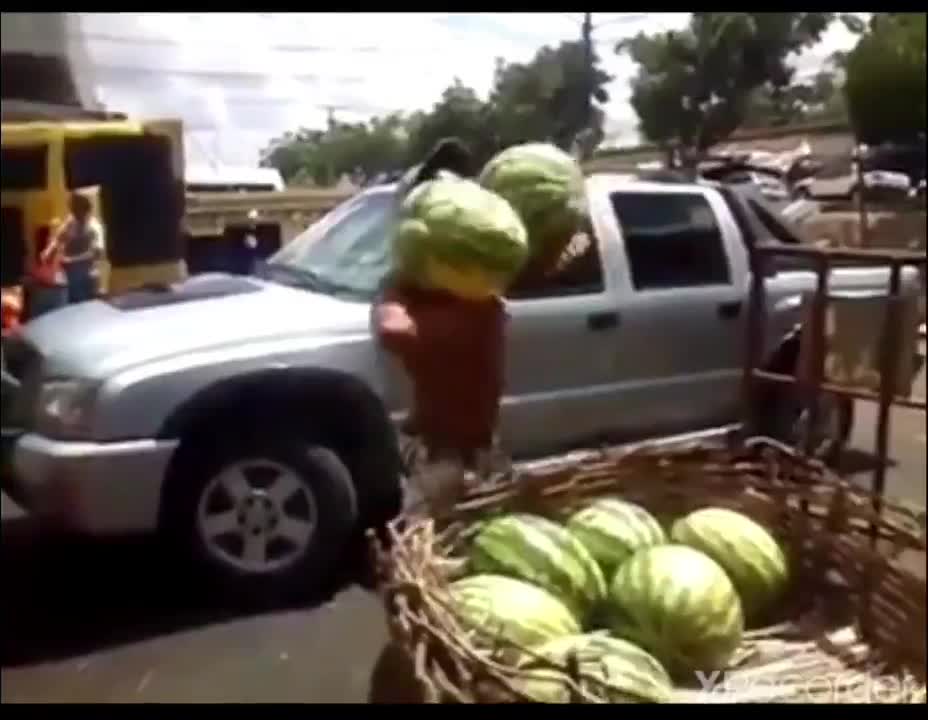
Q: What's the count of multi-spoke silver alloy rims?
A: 1